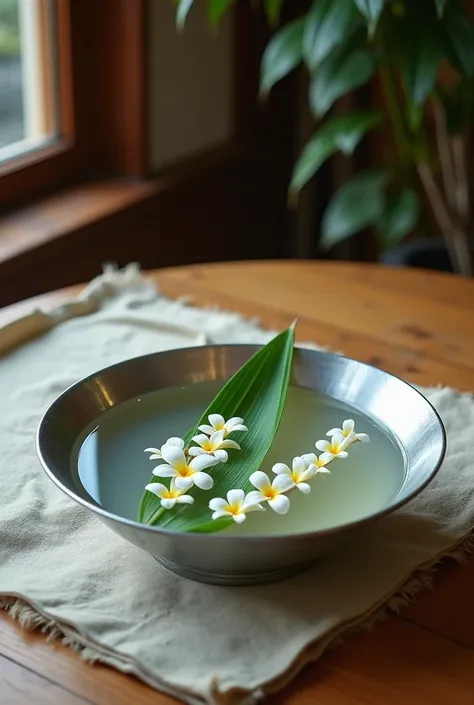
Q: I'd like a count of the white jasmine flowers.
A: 11